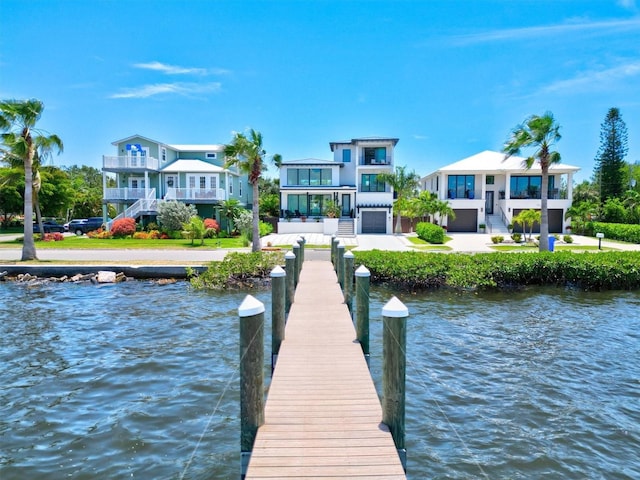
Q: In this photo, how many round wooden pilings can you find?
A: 12